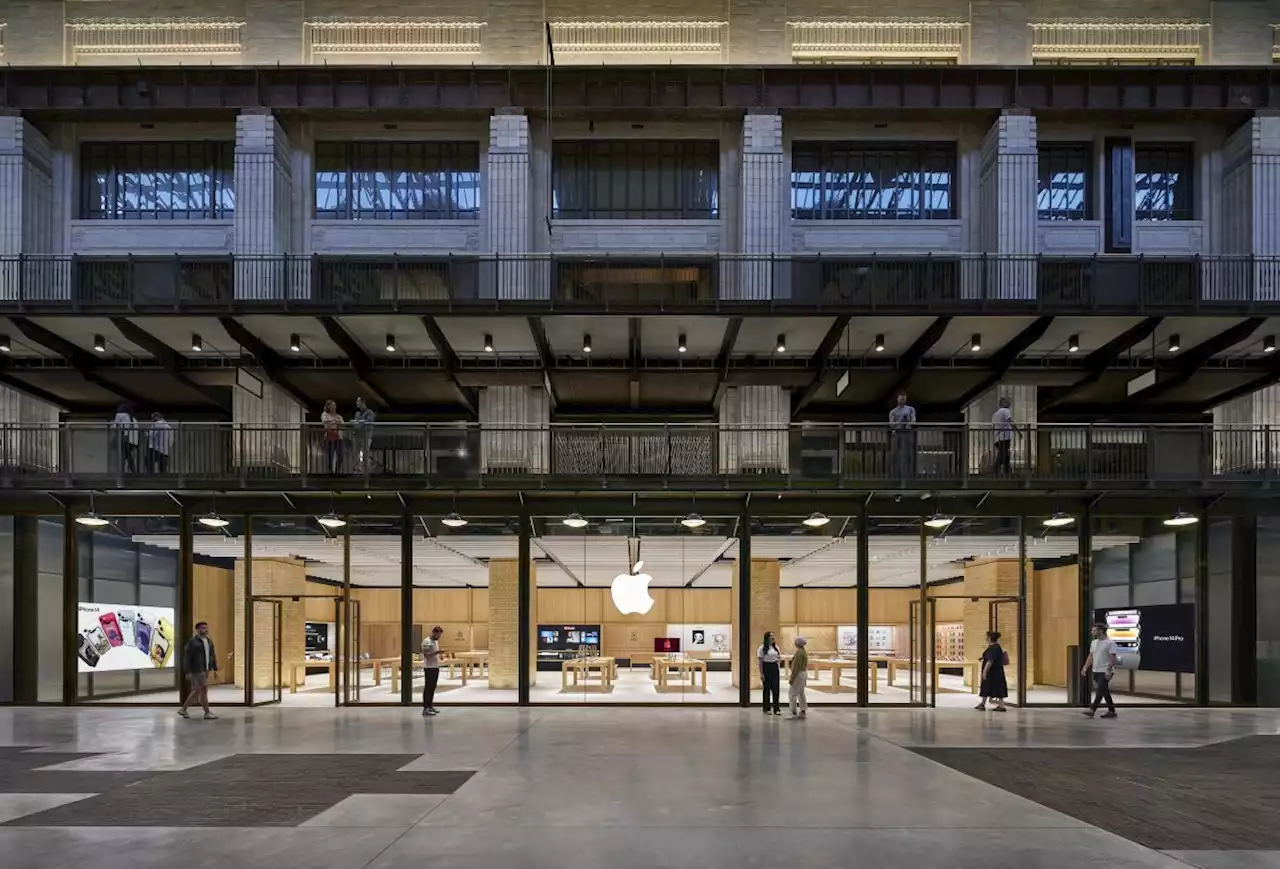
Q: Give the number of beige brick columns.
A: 4